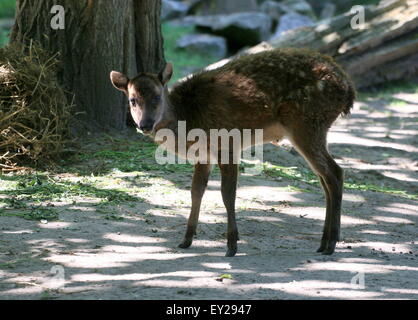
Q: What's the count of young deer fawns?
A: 1